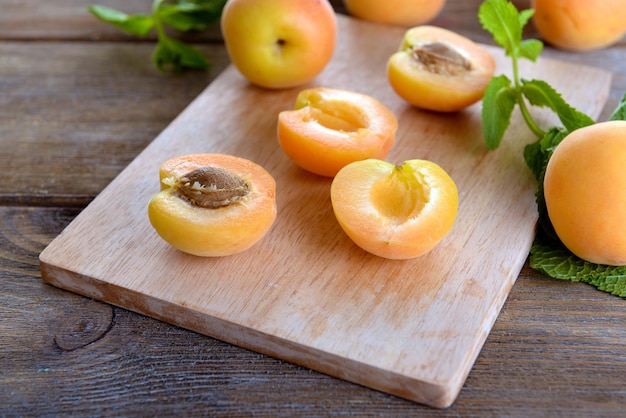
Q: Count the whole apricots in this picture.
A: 4